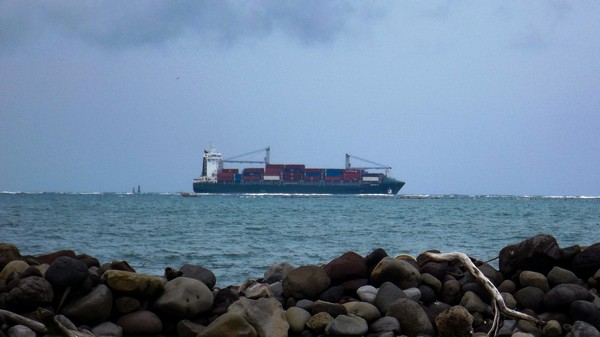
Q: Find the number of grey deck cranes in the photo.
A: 2